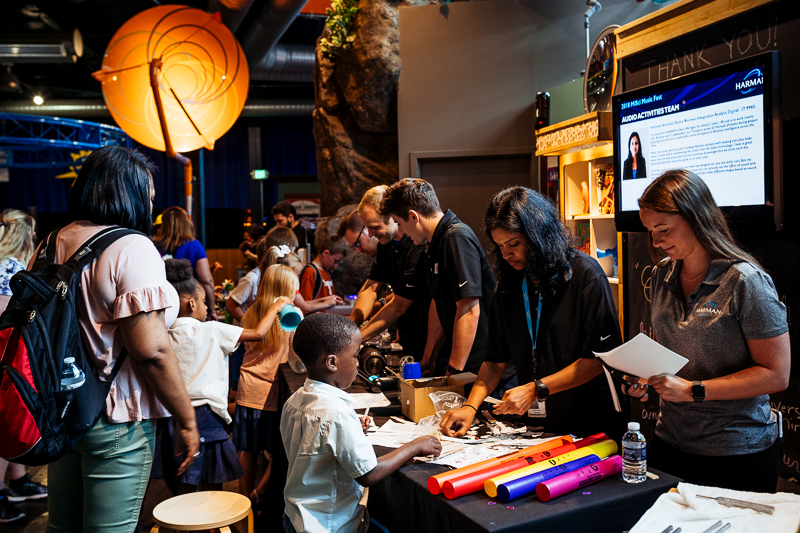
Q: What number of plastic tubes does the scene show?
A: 5